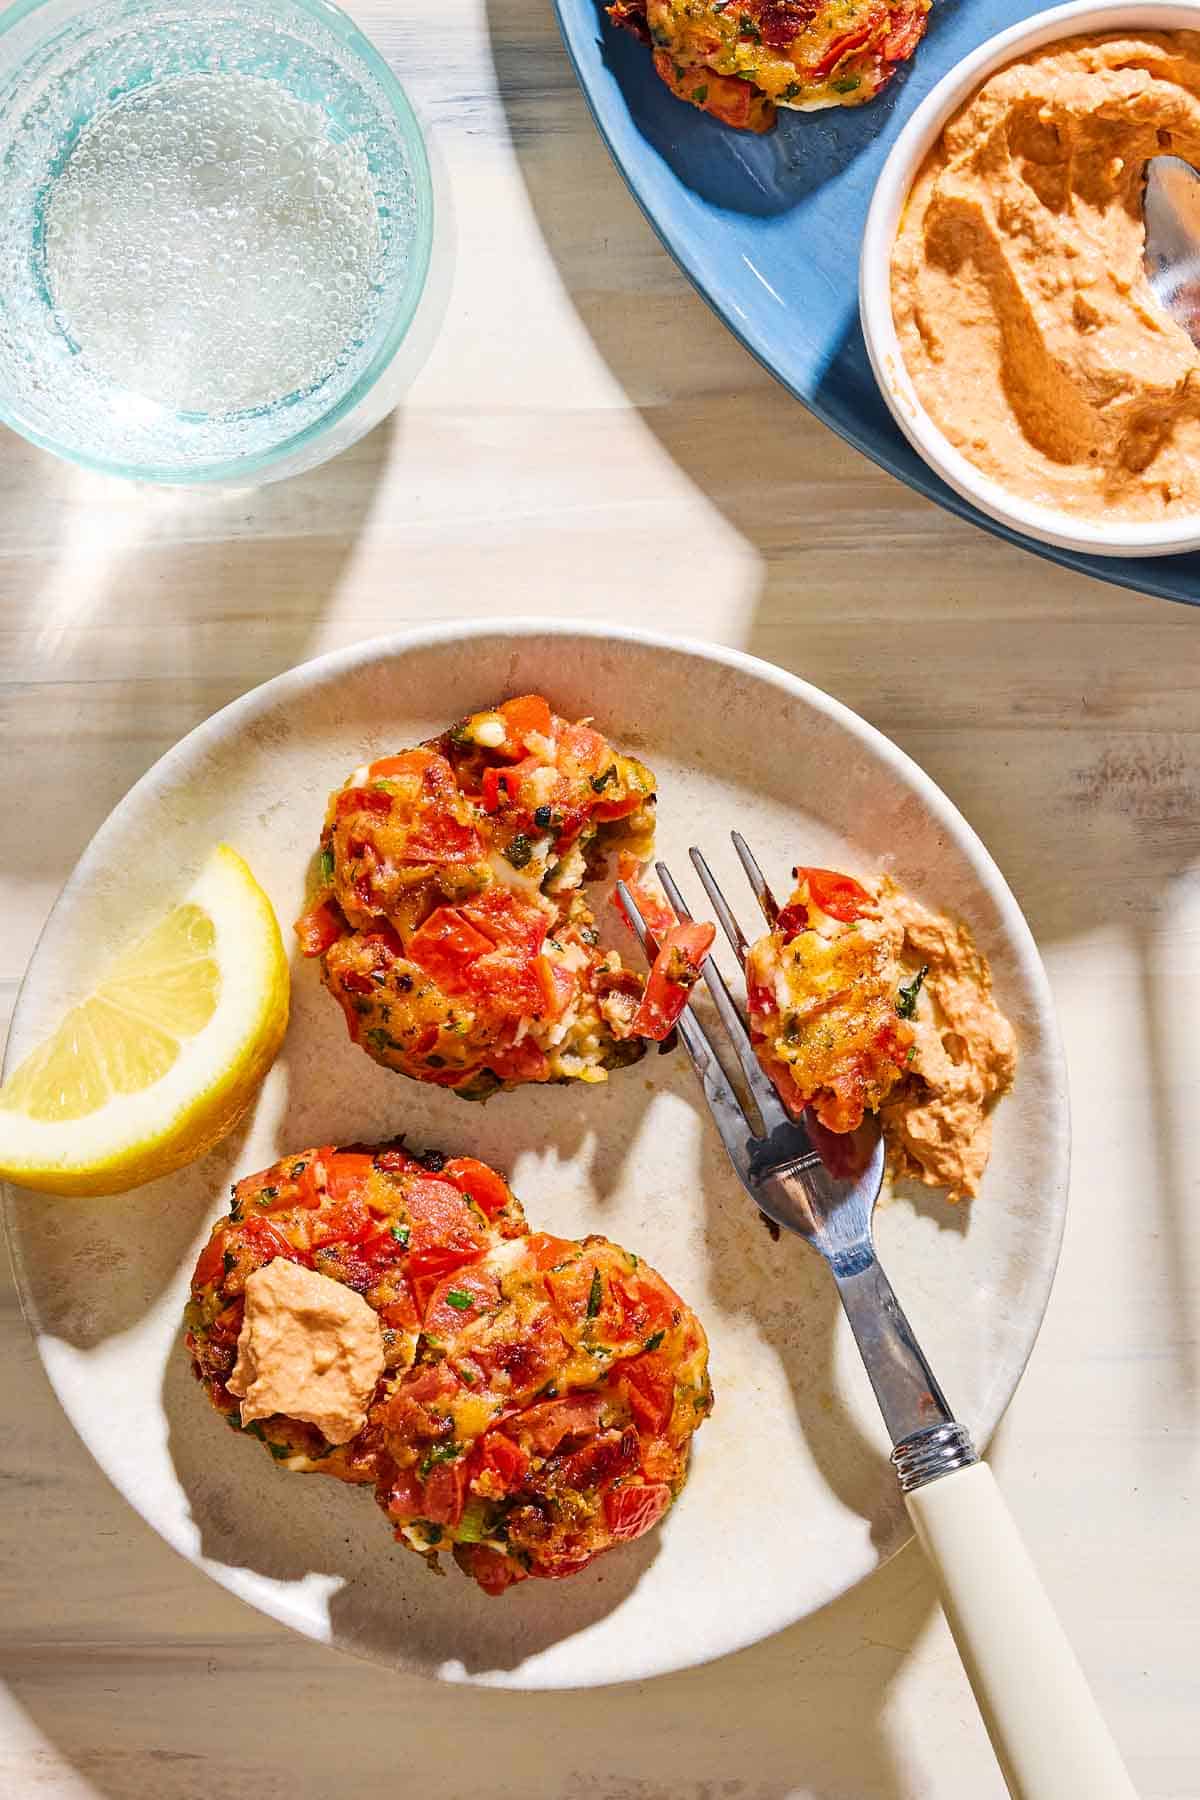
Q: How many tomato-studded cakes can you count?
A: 4